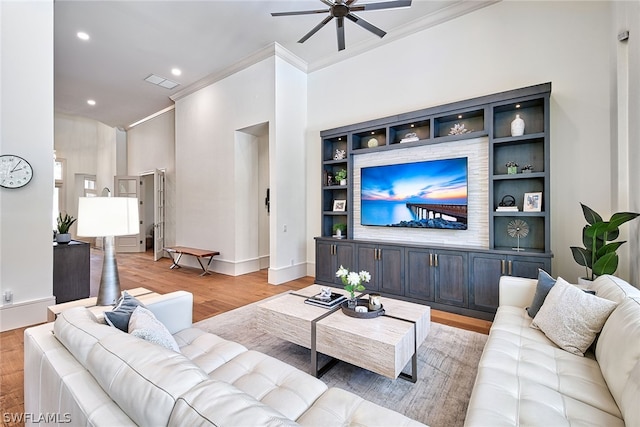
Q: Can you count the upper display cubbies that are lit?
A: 5